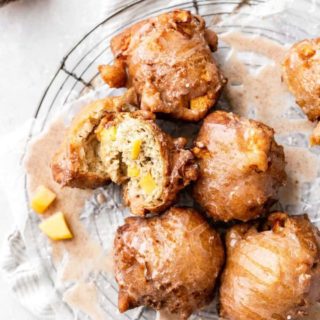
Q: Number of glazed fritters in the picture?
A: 6